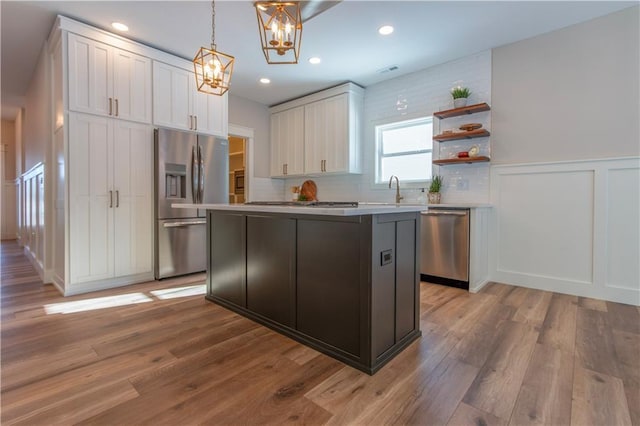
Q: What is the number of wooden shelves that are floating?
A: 3